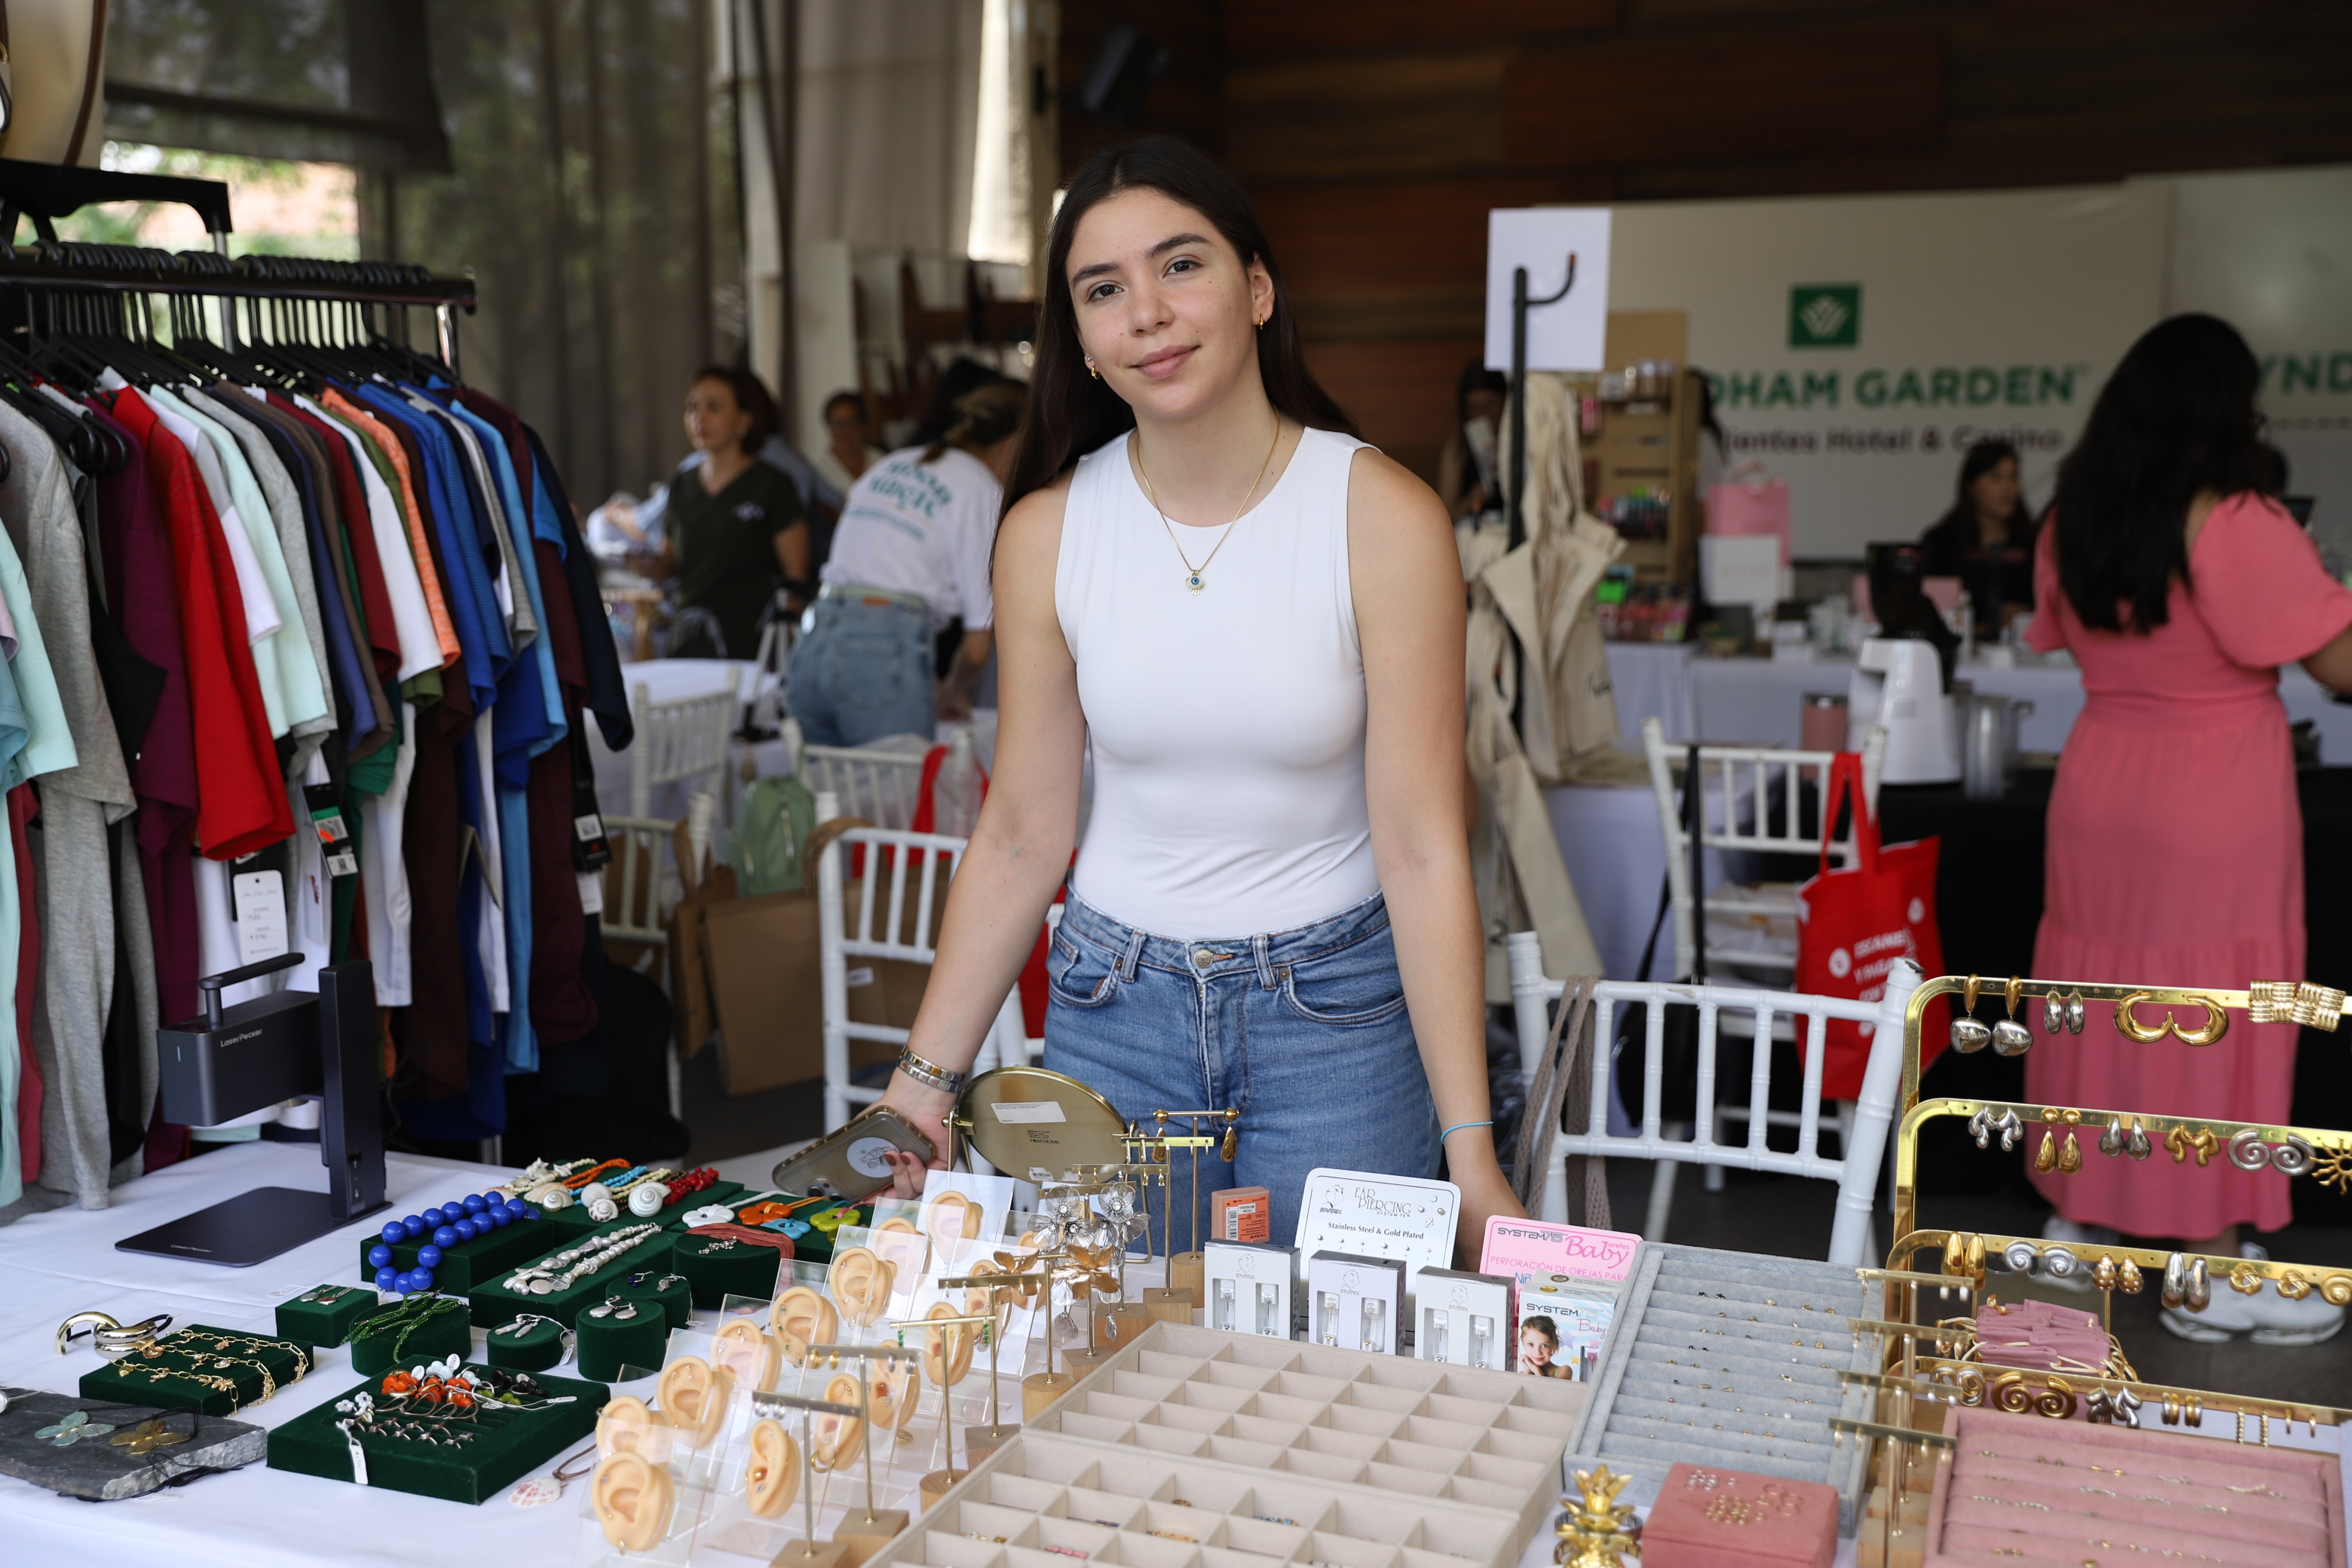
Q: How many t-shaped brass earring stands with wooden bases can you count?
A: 13